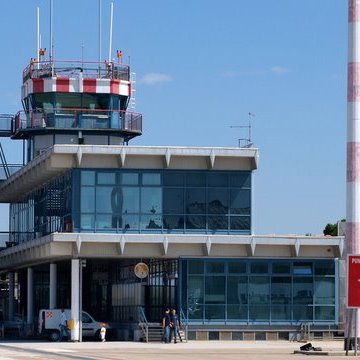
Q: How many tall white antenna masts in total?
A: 4